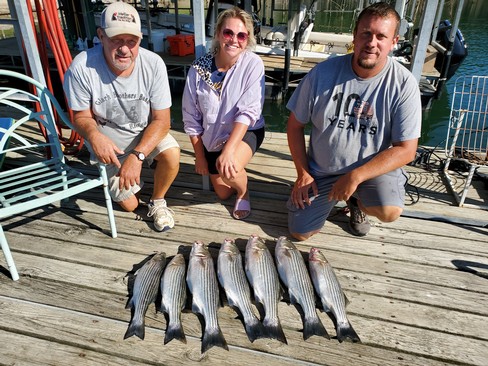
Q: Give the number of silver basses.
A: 7